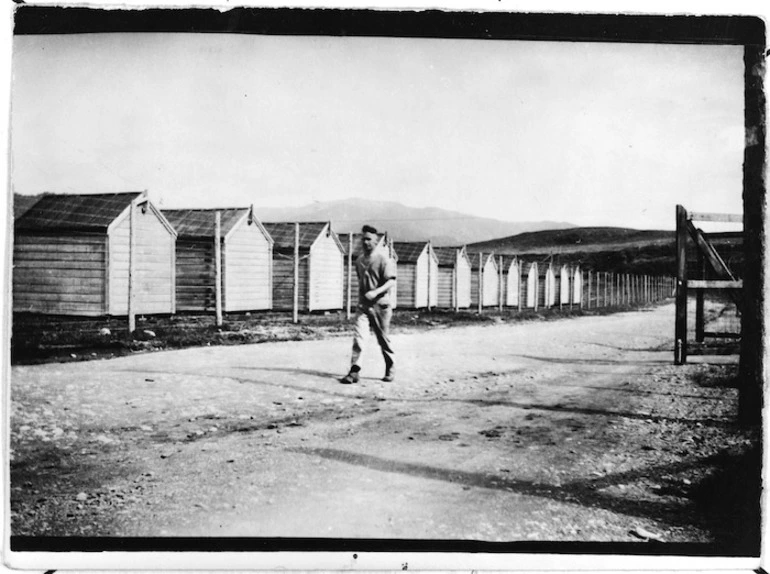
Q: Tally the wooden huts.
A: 12